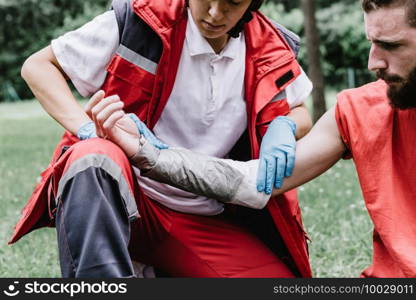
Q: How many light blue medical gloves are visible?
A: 2